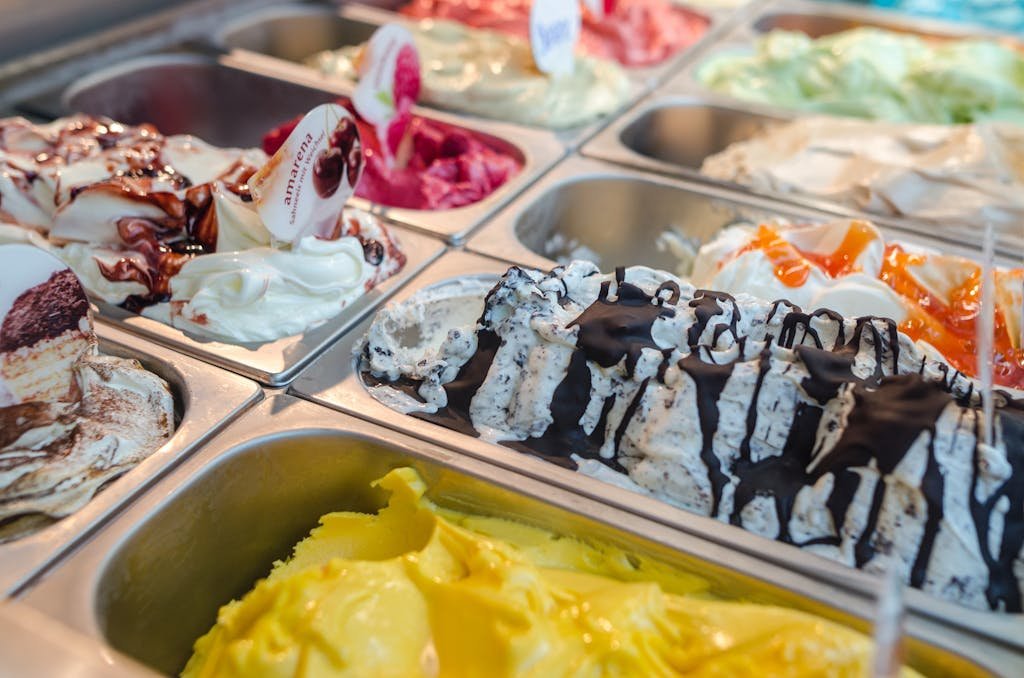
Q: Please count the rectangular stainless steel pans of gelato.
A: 11